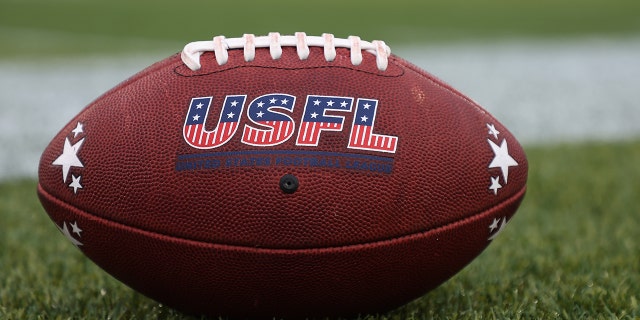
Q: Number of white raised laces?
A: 8